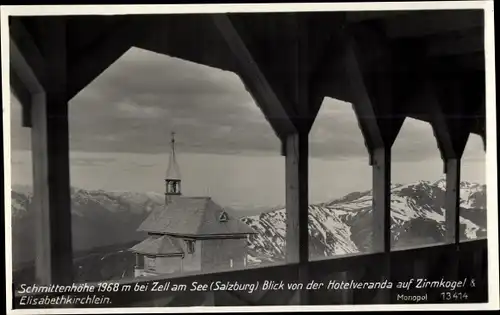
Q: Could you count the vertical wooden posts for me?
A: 4